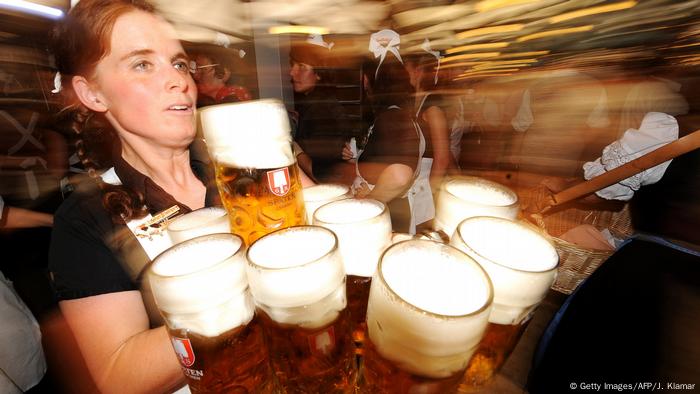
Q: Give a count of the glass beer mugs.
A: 9